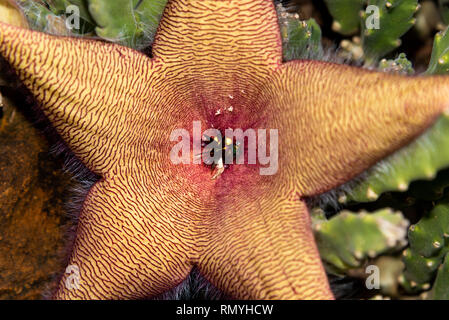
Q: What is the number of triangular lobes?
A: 5